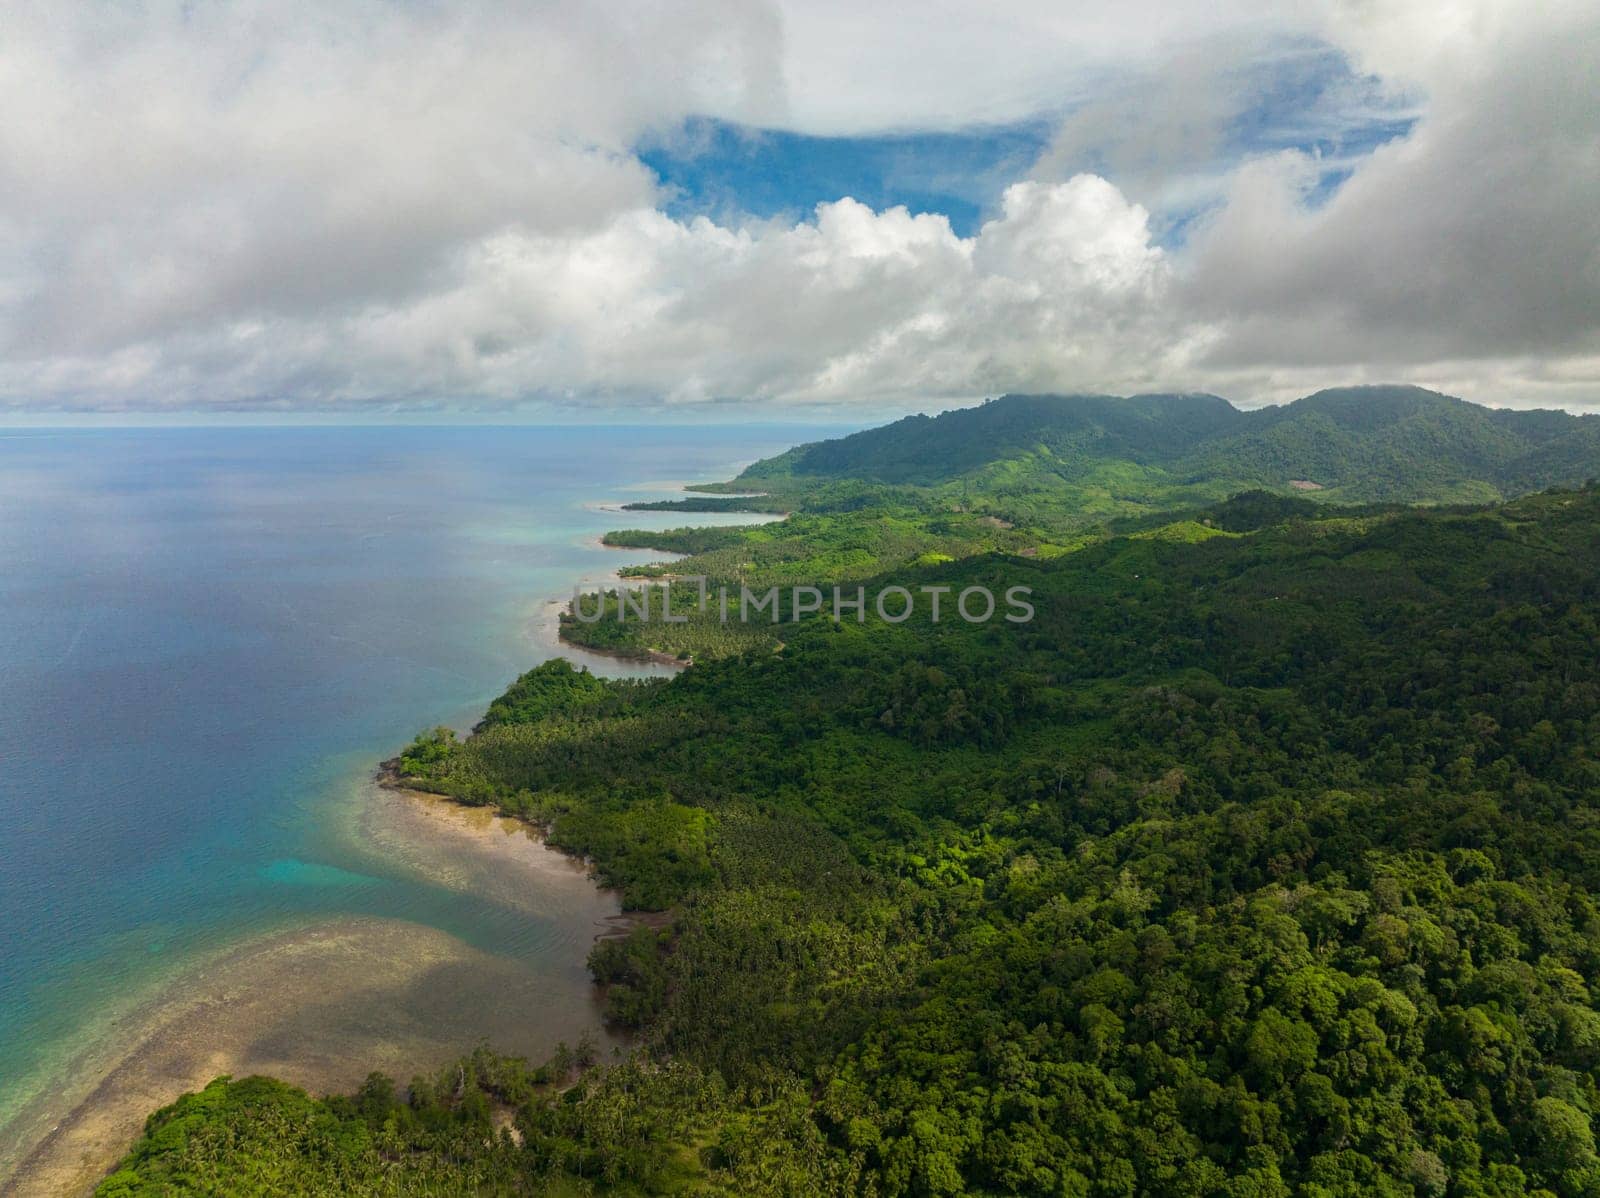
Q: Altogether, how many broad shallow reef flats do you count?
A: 2